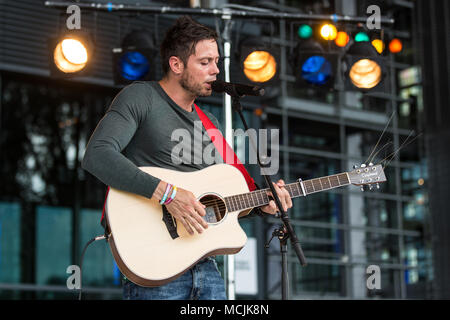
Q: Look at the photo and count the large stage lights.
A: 5